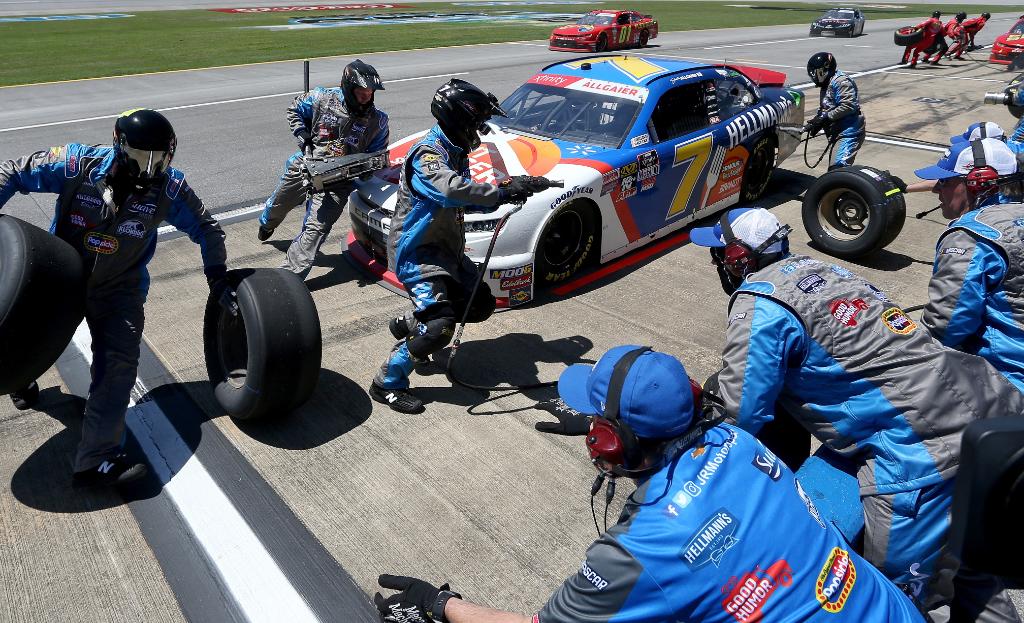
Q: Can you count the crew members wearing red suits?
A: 3